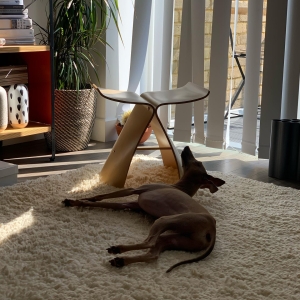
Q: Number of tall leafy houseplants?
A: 1